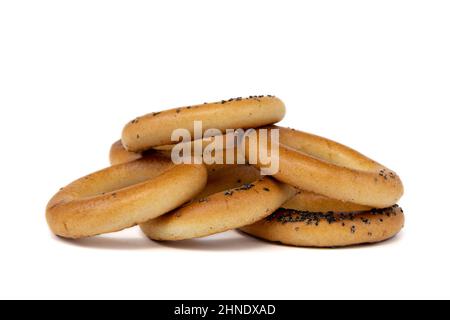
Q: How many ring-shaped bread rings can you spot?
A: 6